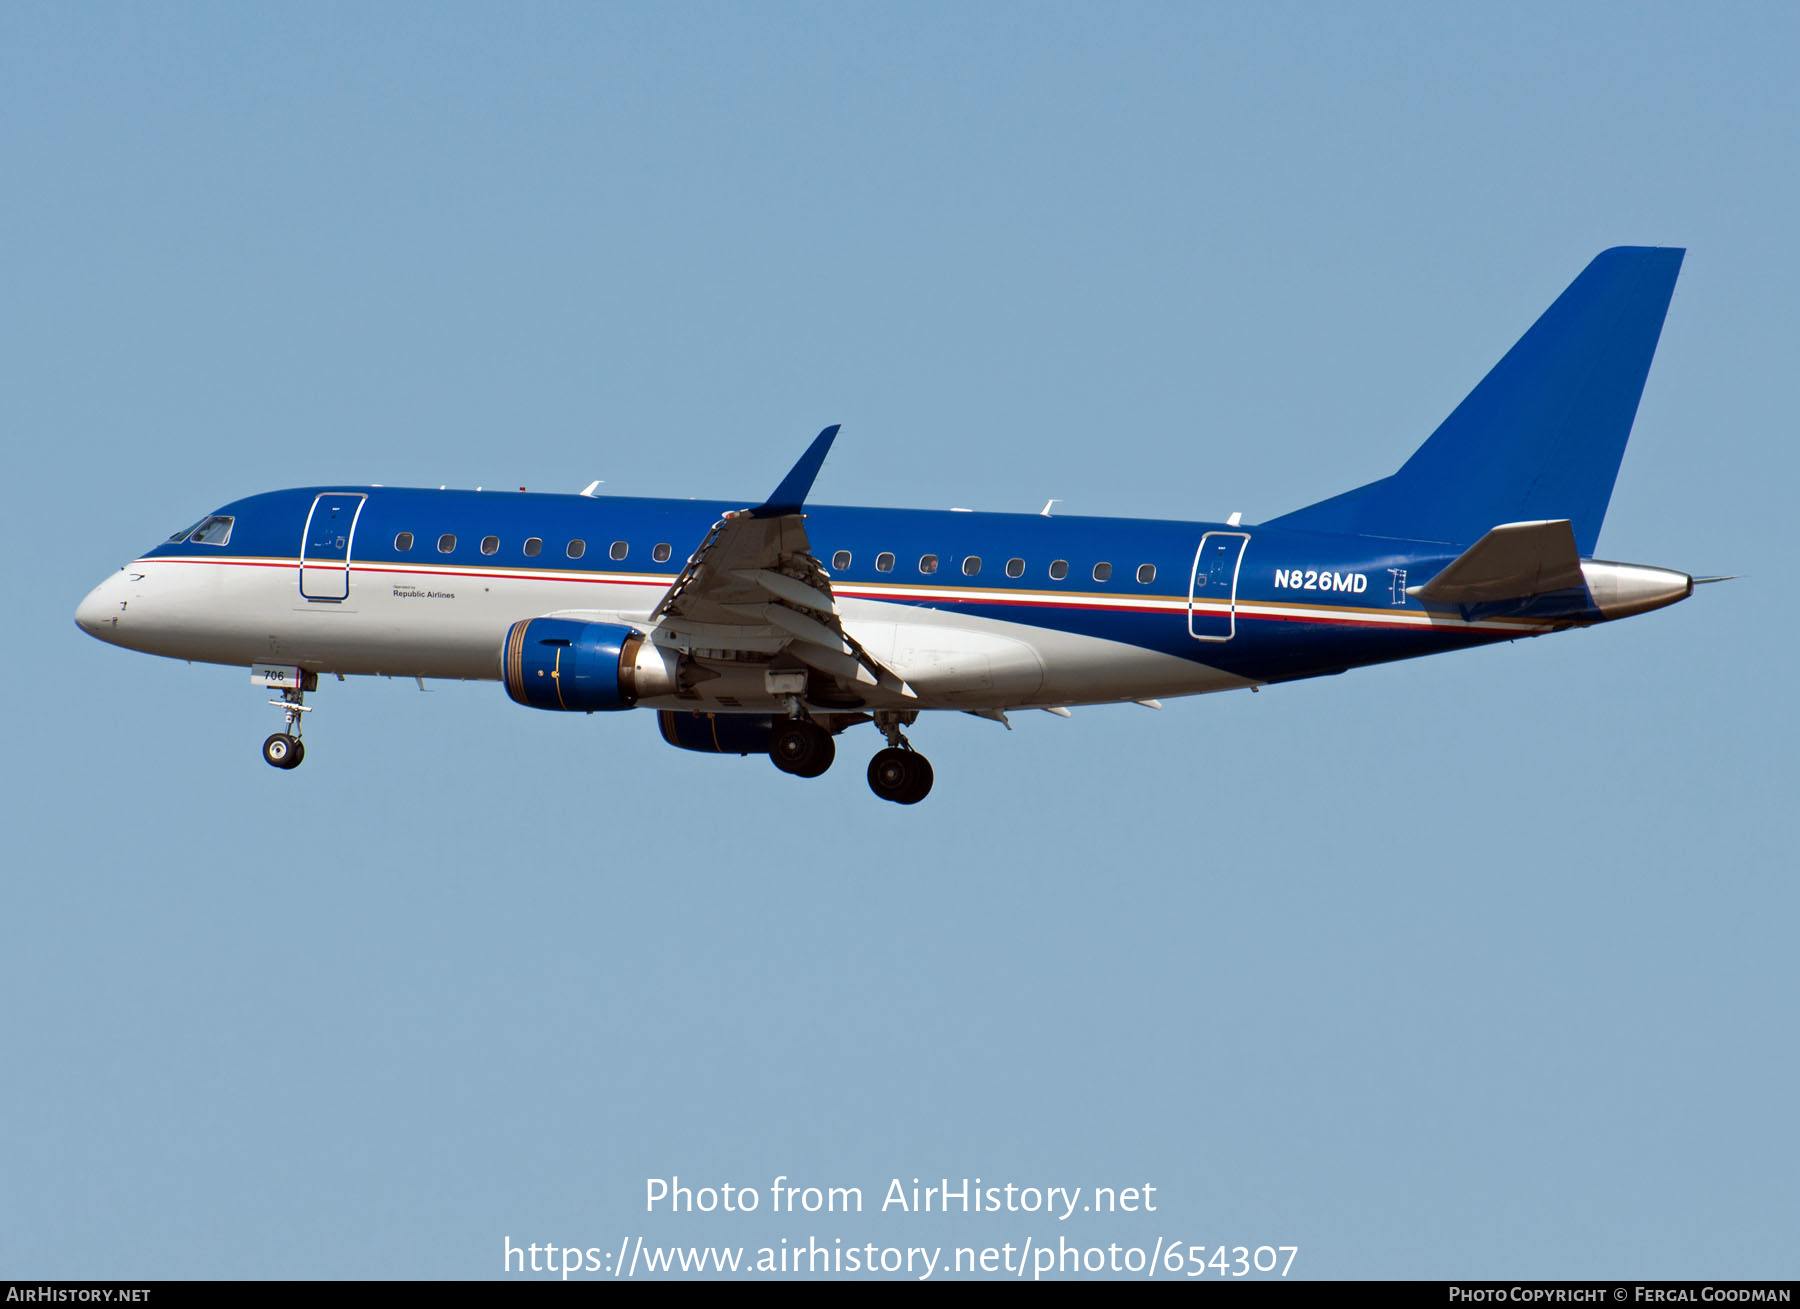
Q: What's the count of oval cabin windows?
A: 15